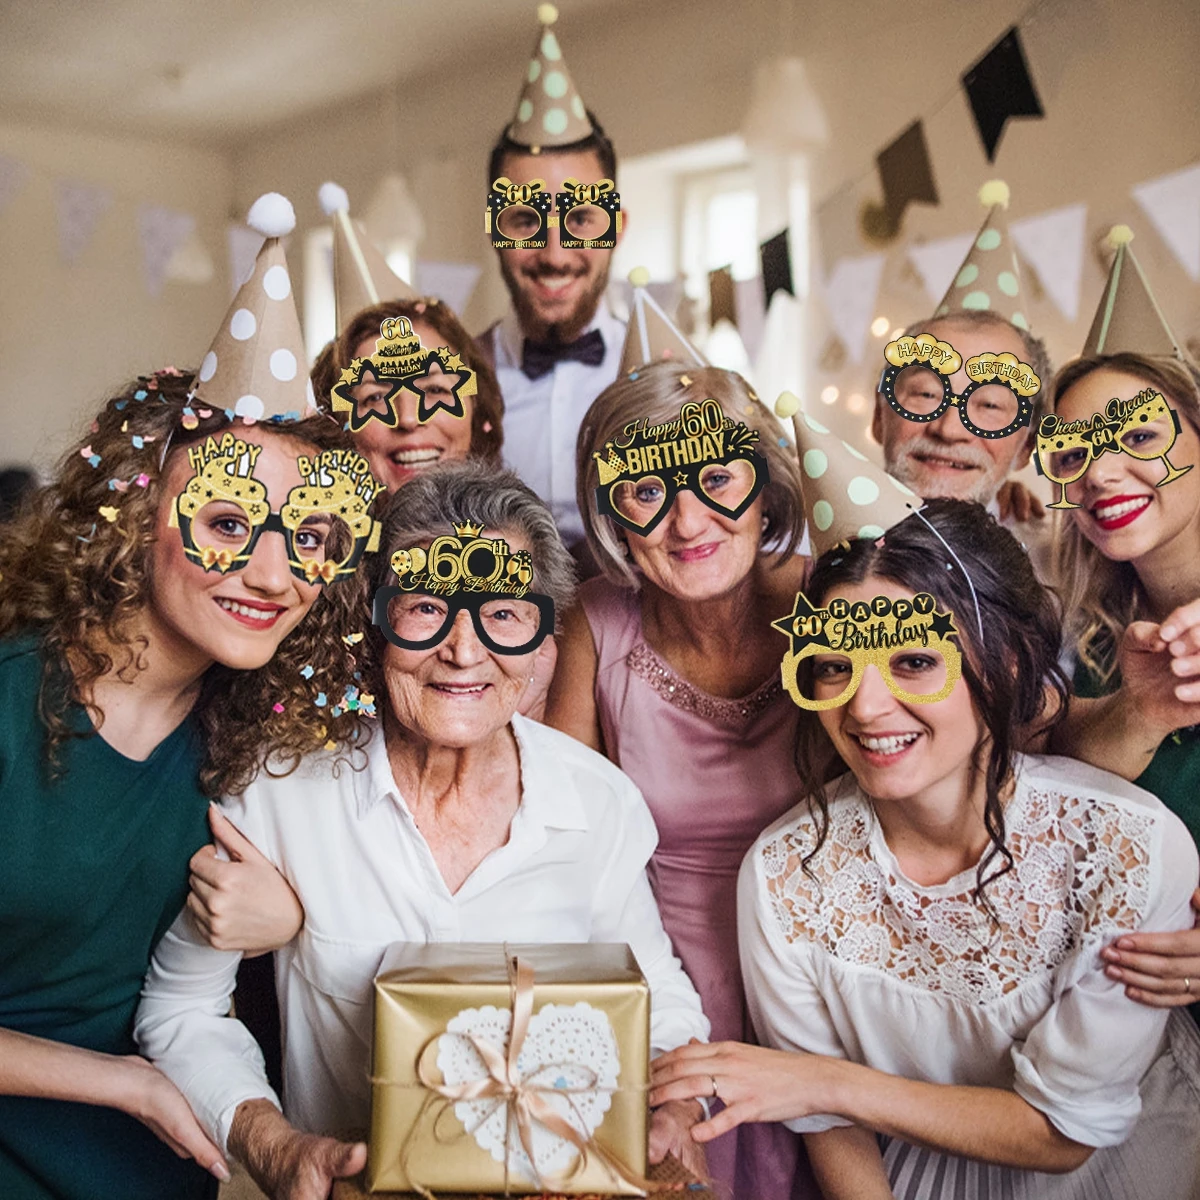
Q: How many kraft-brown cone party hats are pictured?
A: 7